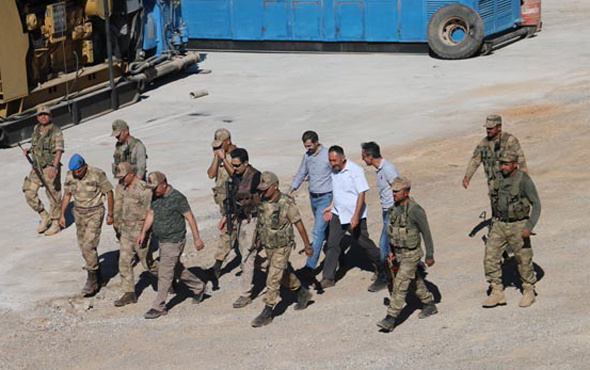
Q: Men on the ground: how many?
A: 14